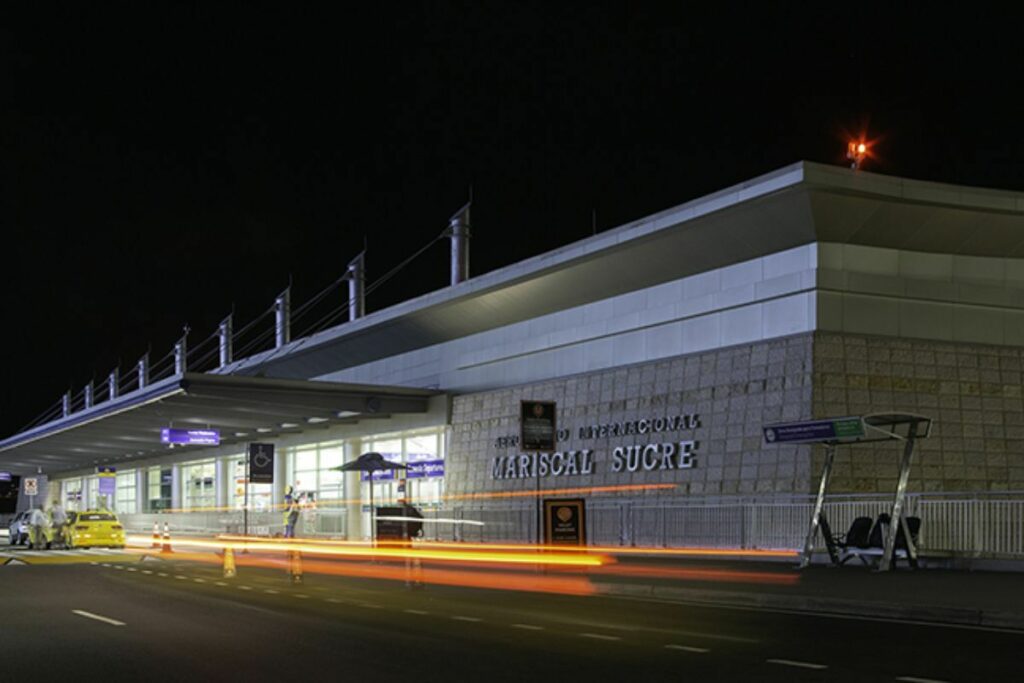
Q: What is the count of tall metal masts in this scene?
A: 9